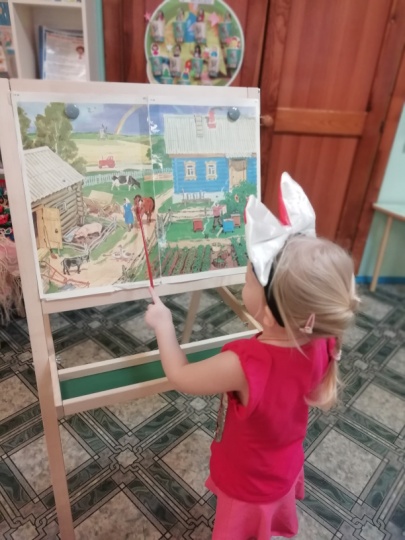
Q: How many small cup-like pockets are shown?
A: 12